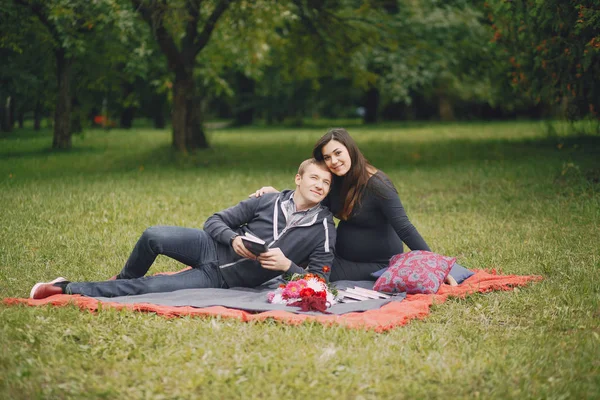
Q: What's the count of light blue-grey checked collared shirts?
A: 1